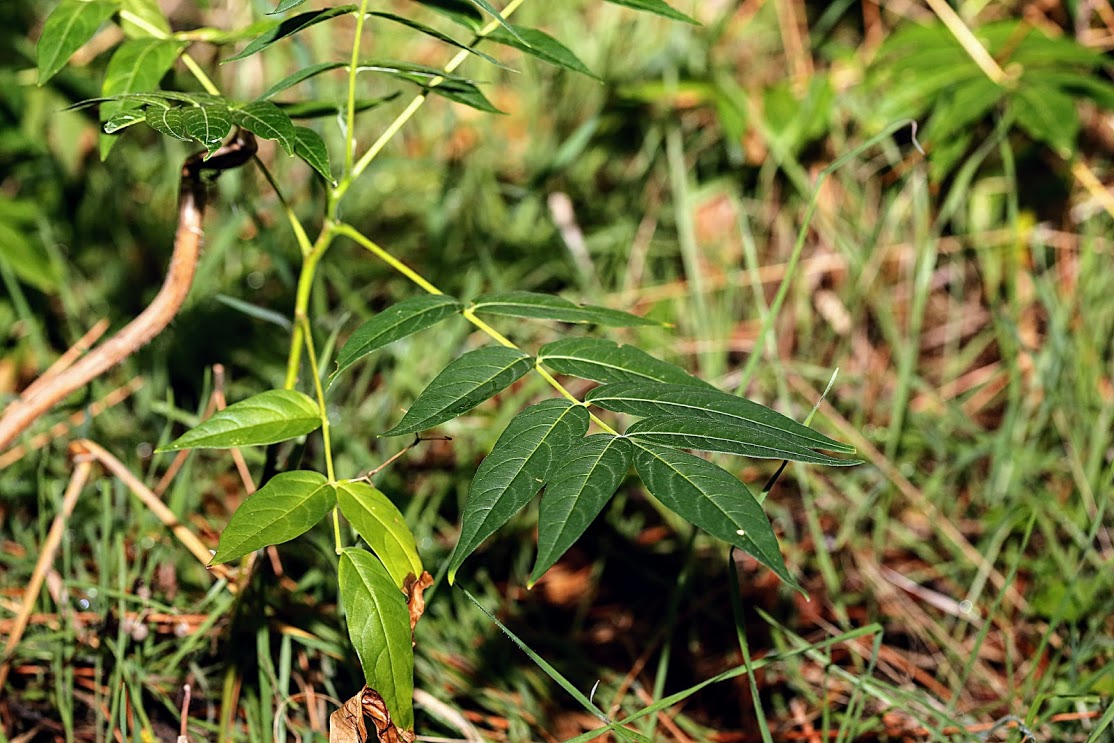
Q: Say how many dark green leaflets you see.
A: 9